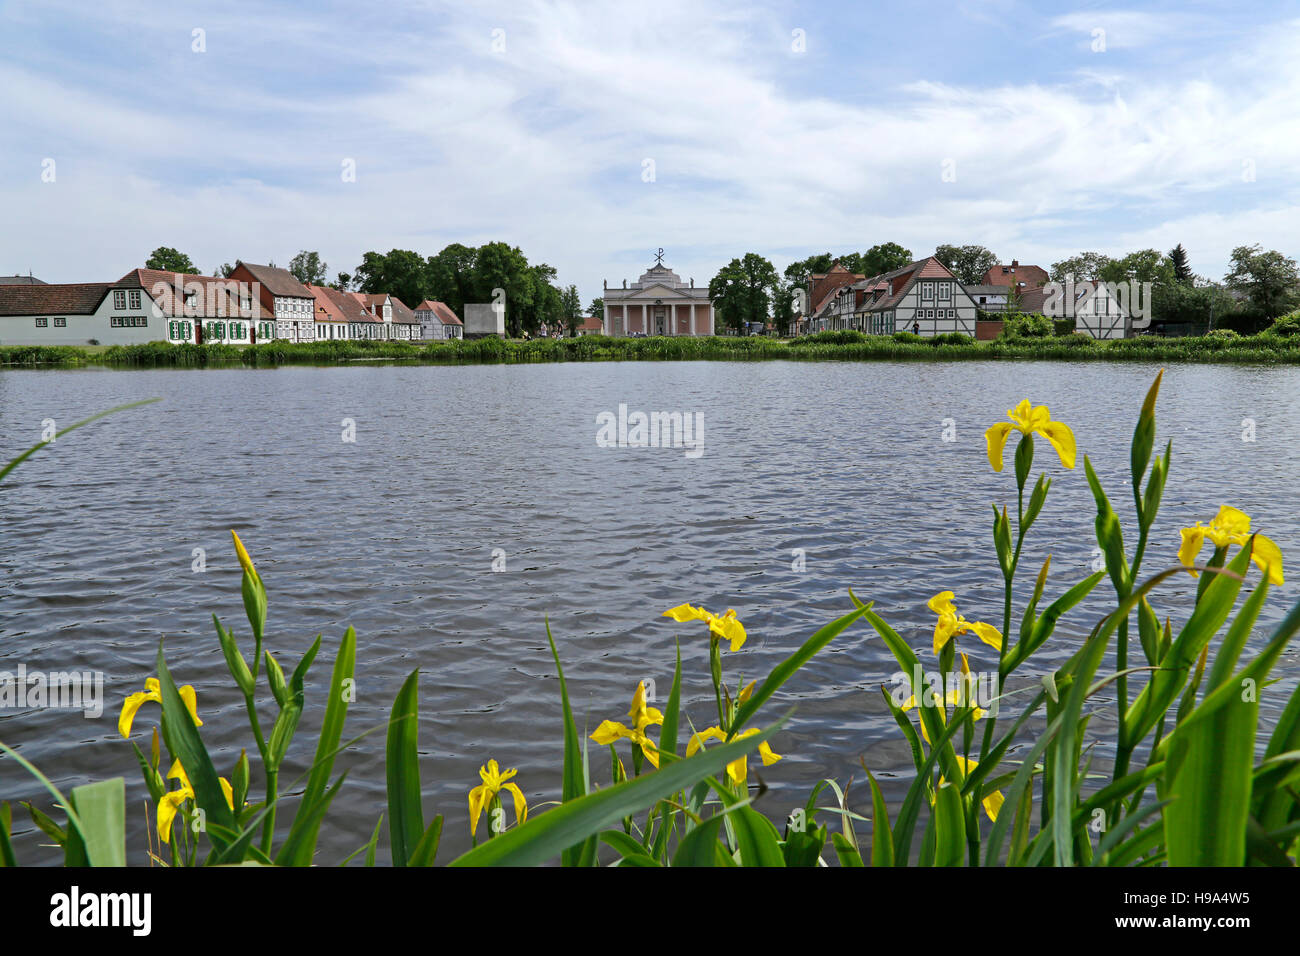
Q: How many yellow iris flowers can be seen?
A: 11